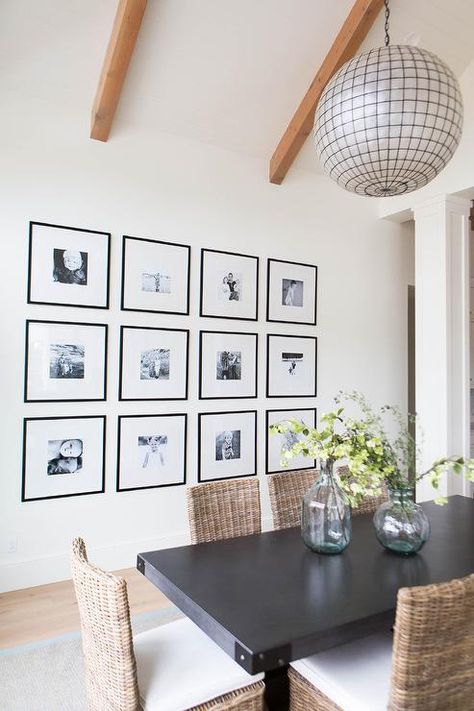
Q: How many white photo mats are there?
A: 12